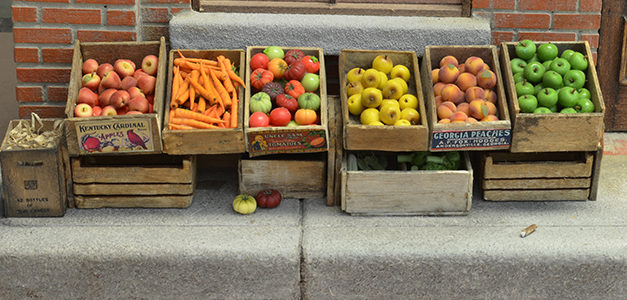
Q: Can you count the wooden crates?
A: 11